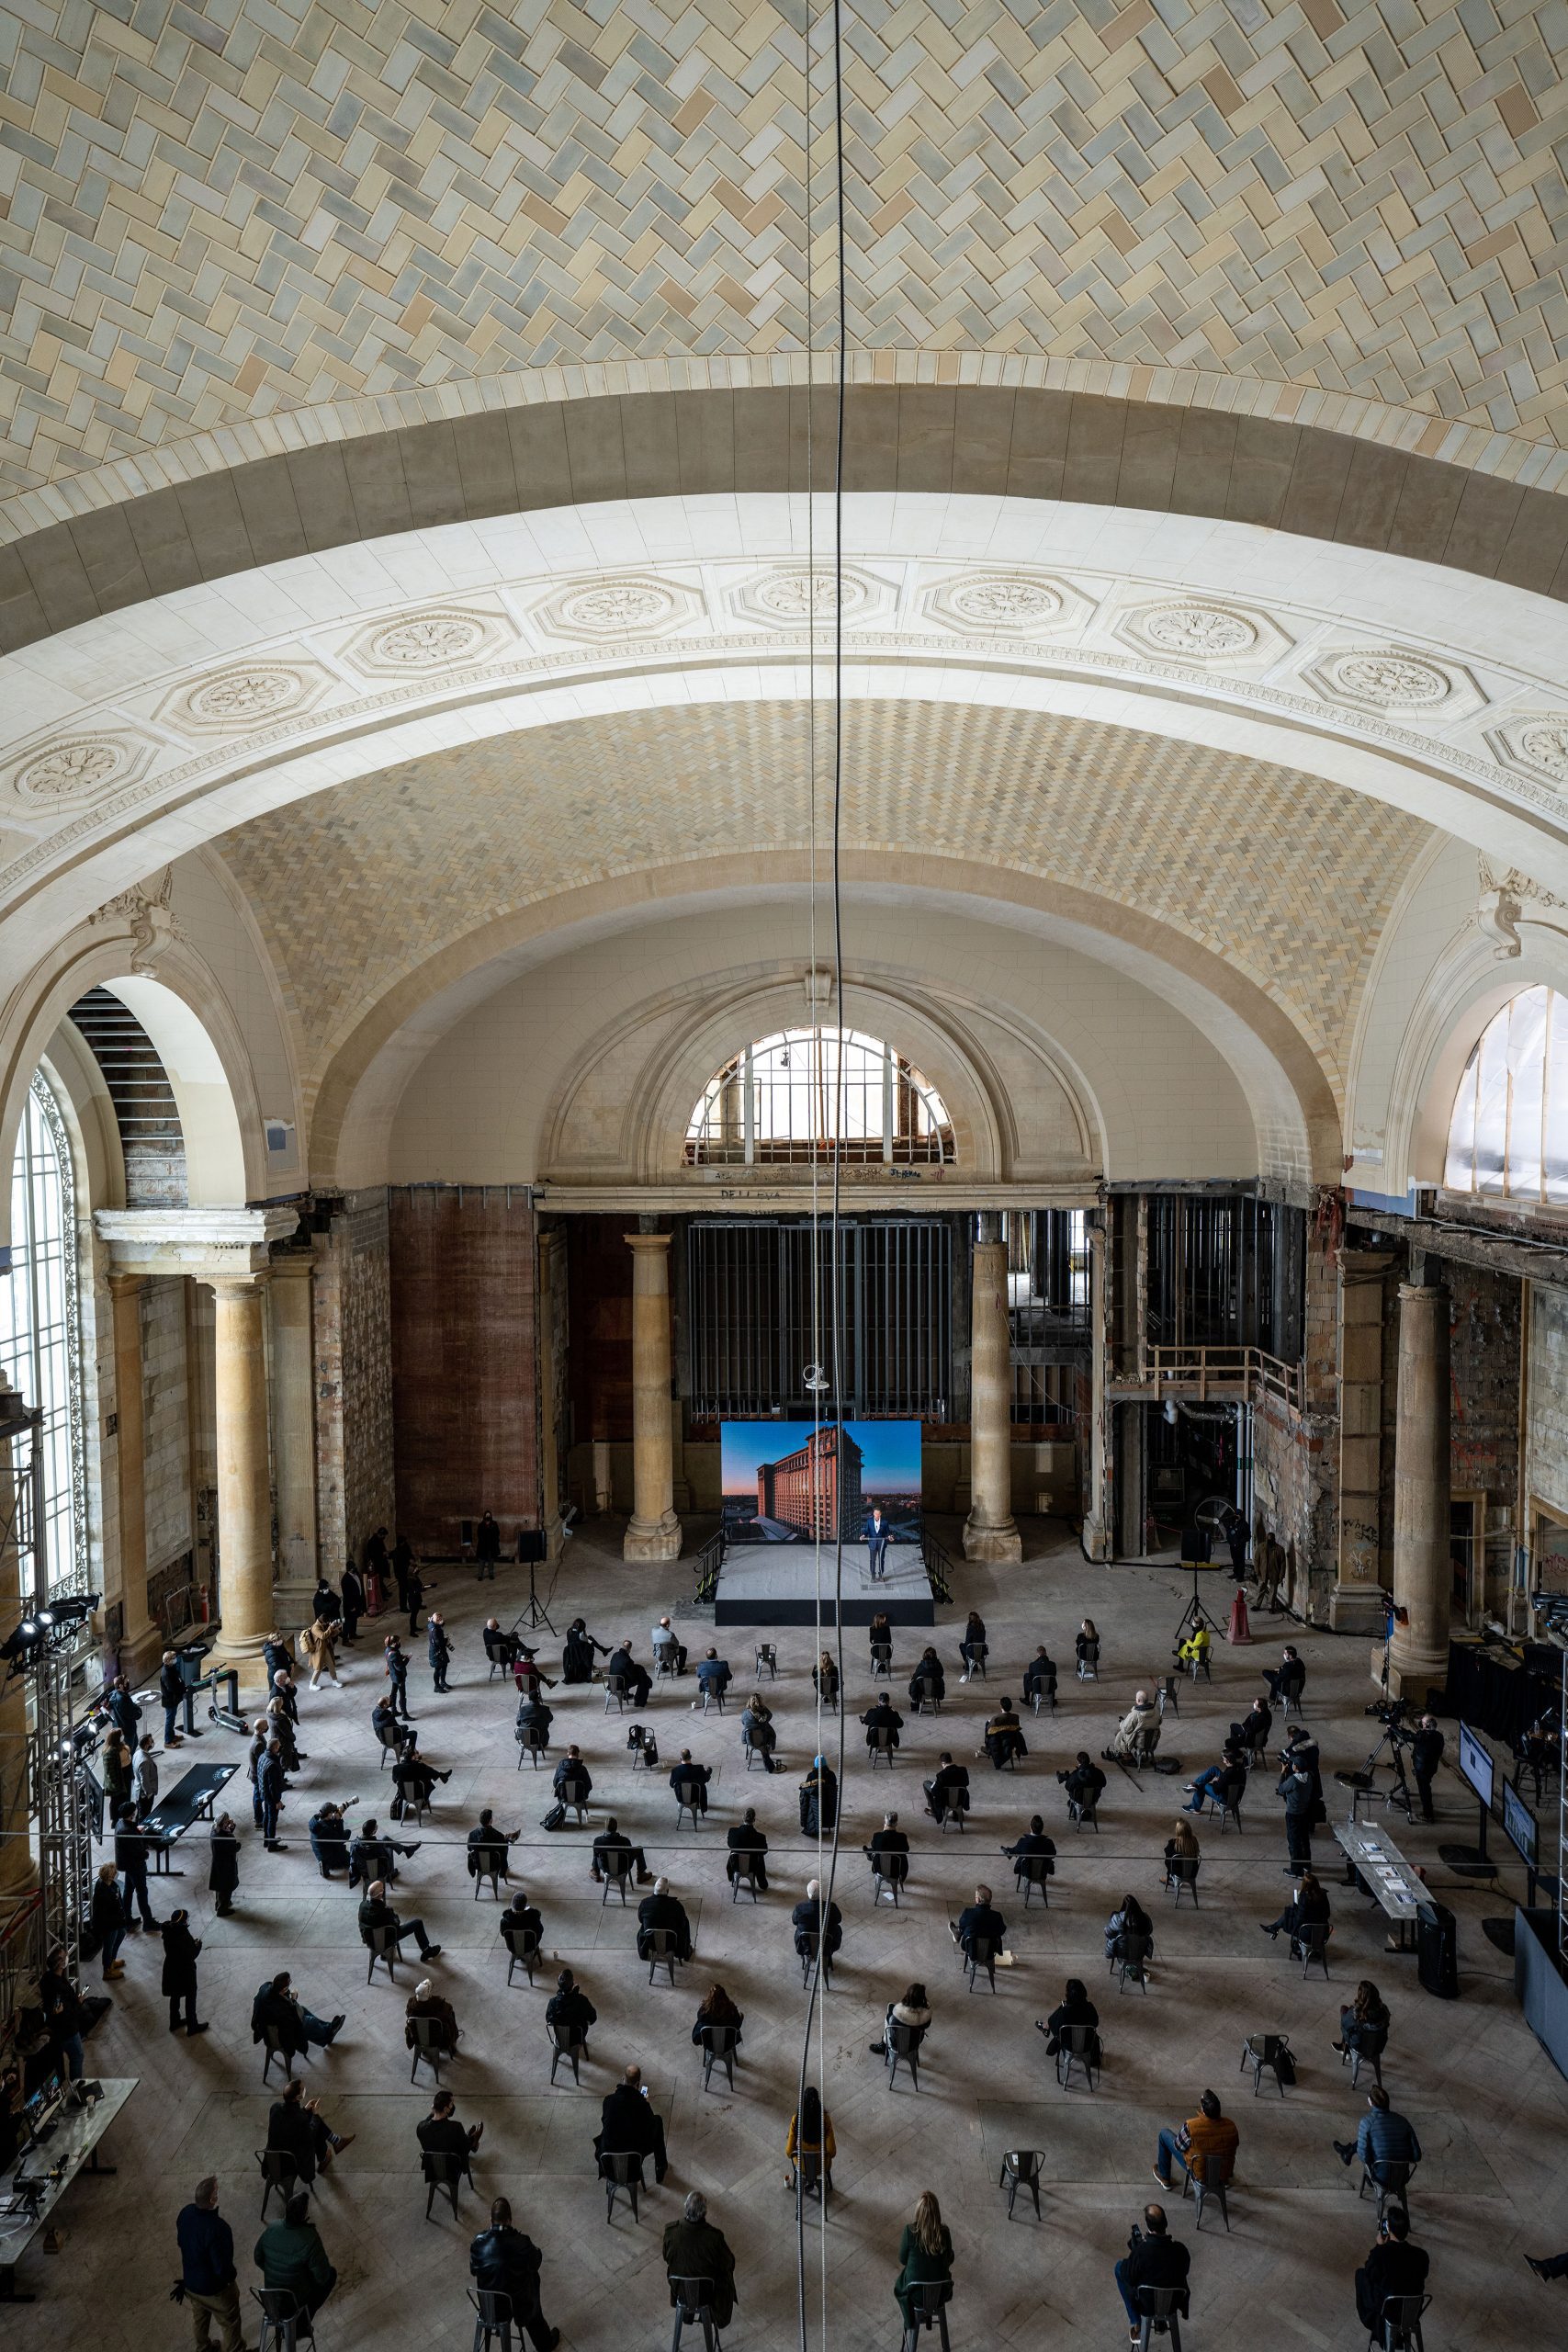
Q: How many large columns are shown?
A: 4